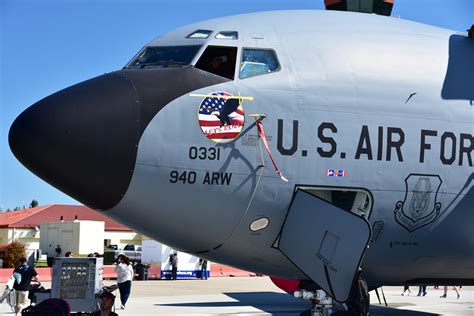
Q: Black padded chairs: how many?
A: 0